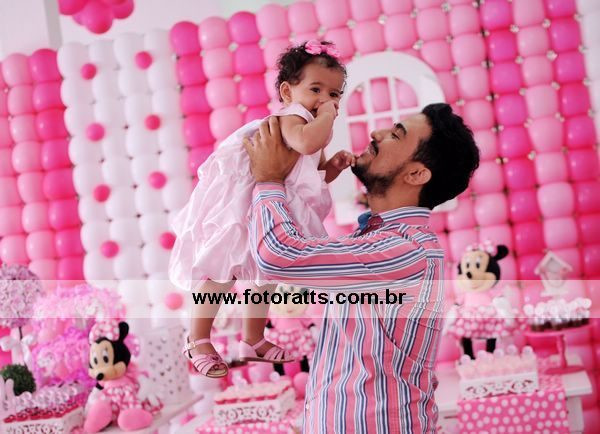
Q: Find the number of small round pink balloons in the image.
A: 9